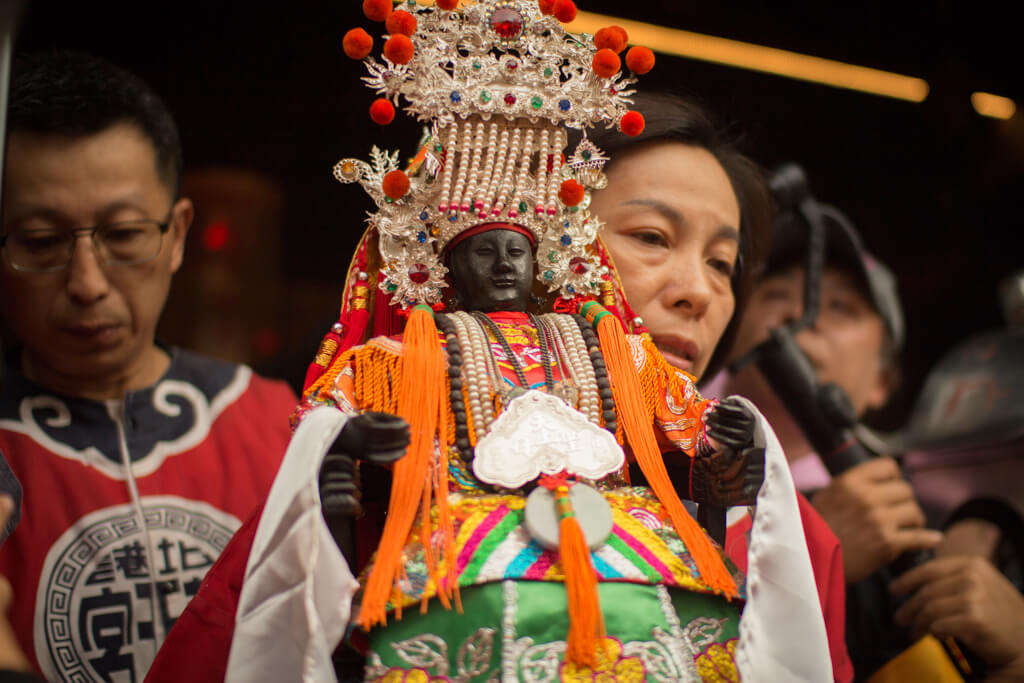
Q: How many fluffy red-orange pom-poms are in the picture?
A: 15